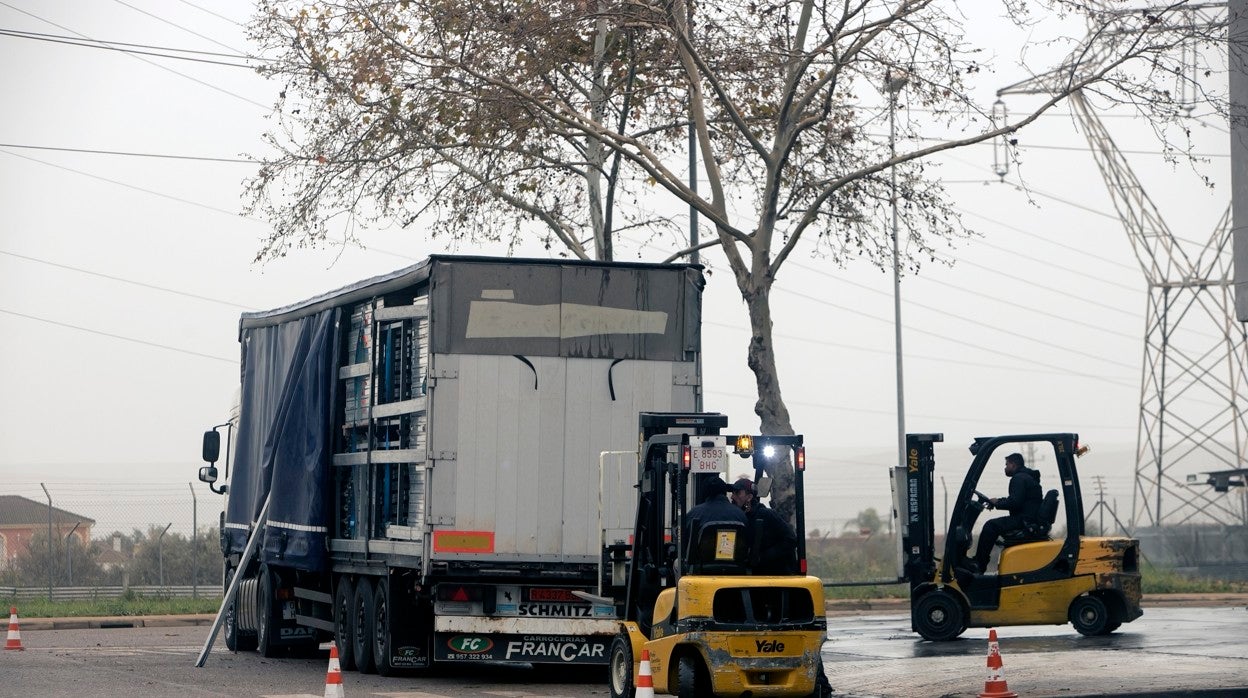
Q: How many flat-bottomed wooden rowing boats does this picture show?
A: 0